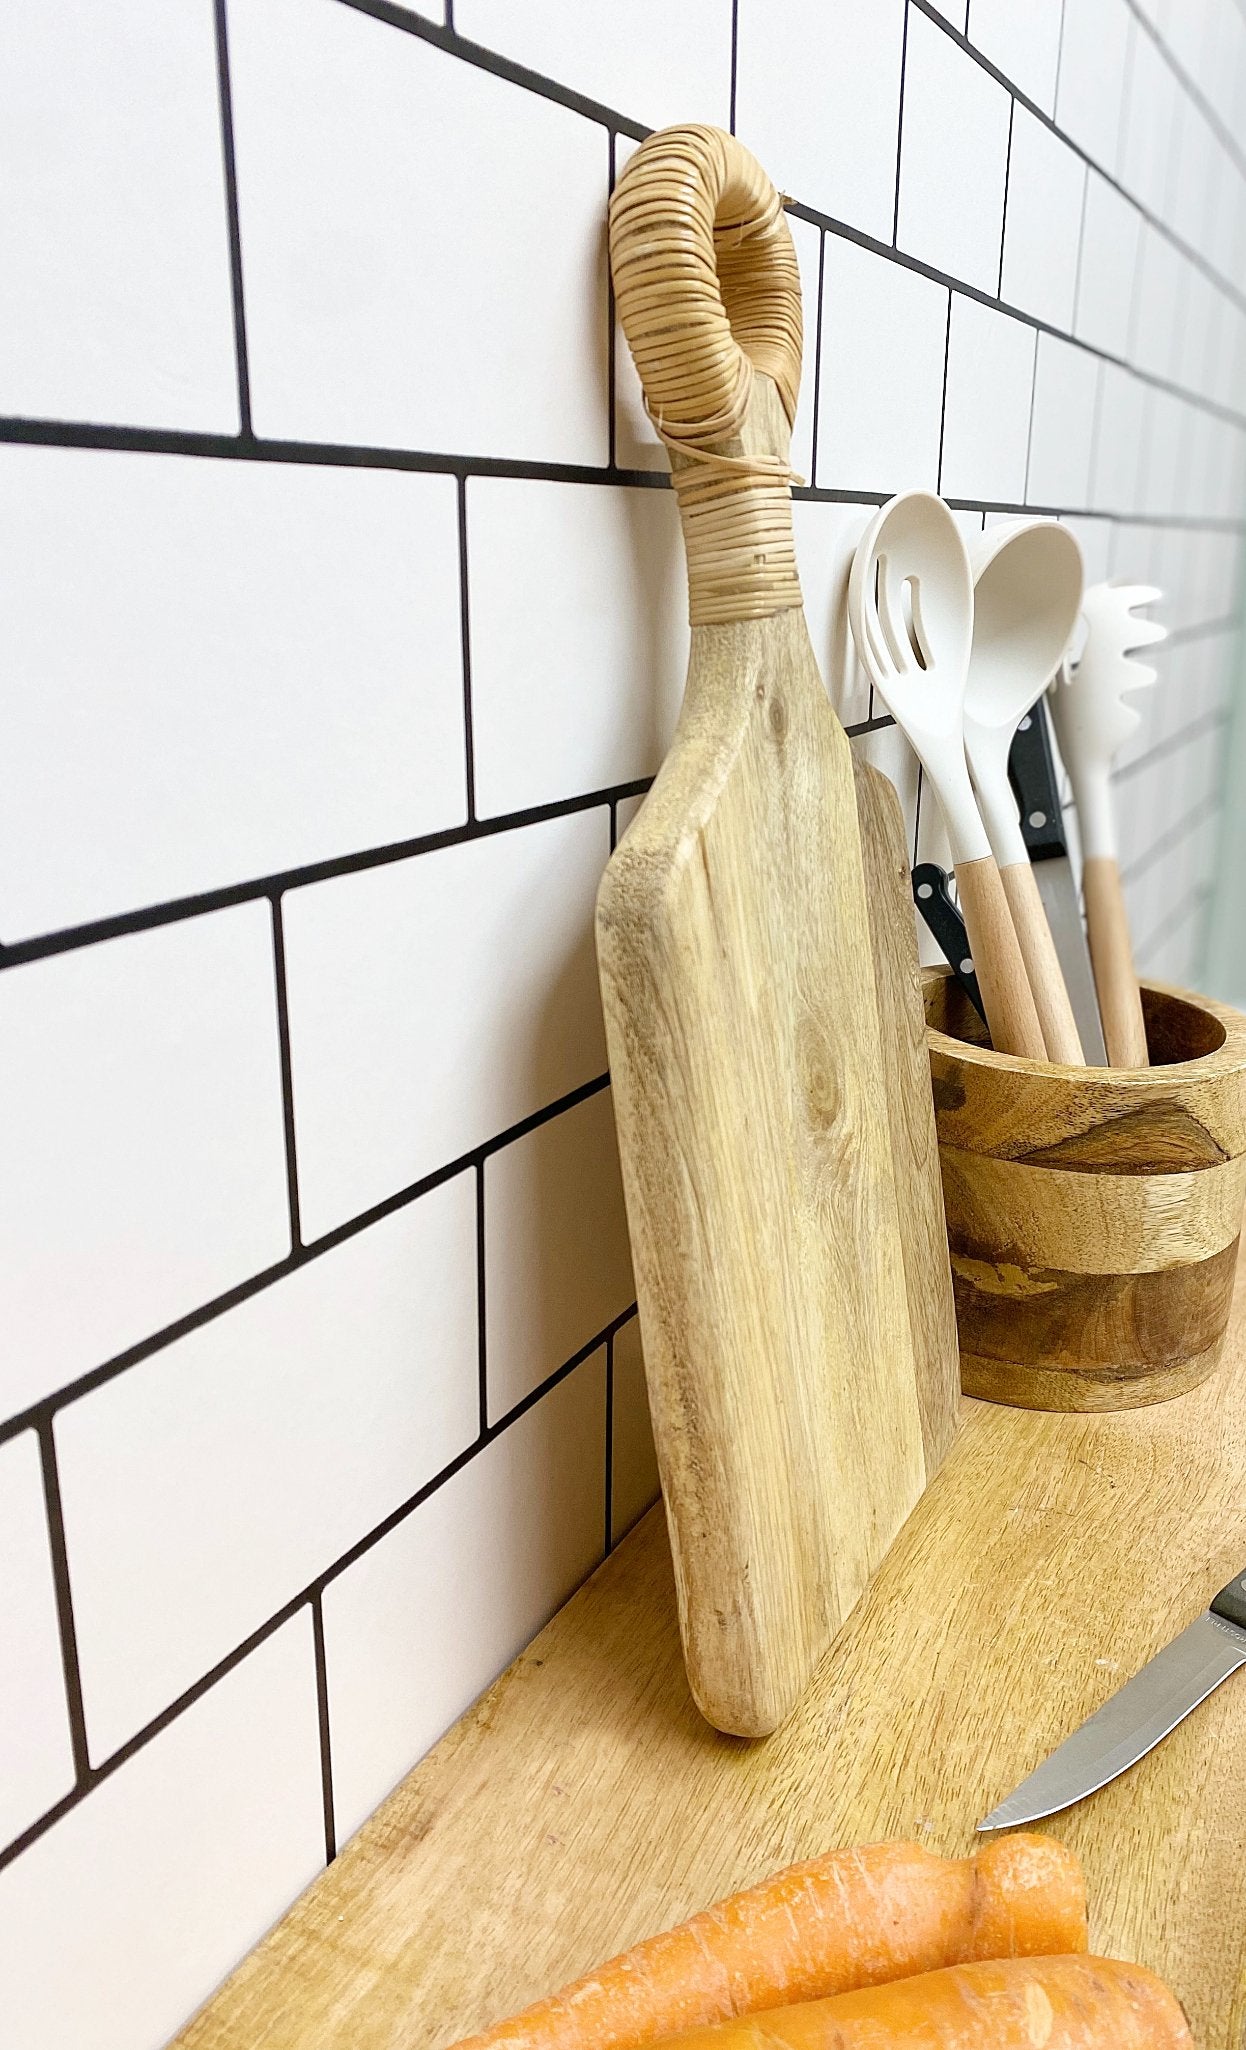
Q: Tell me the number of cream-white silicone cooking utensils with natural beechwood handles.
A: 3